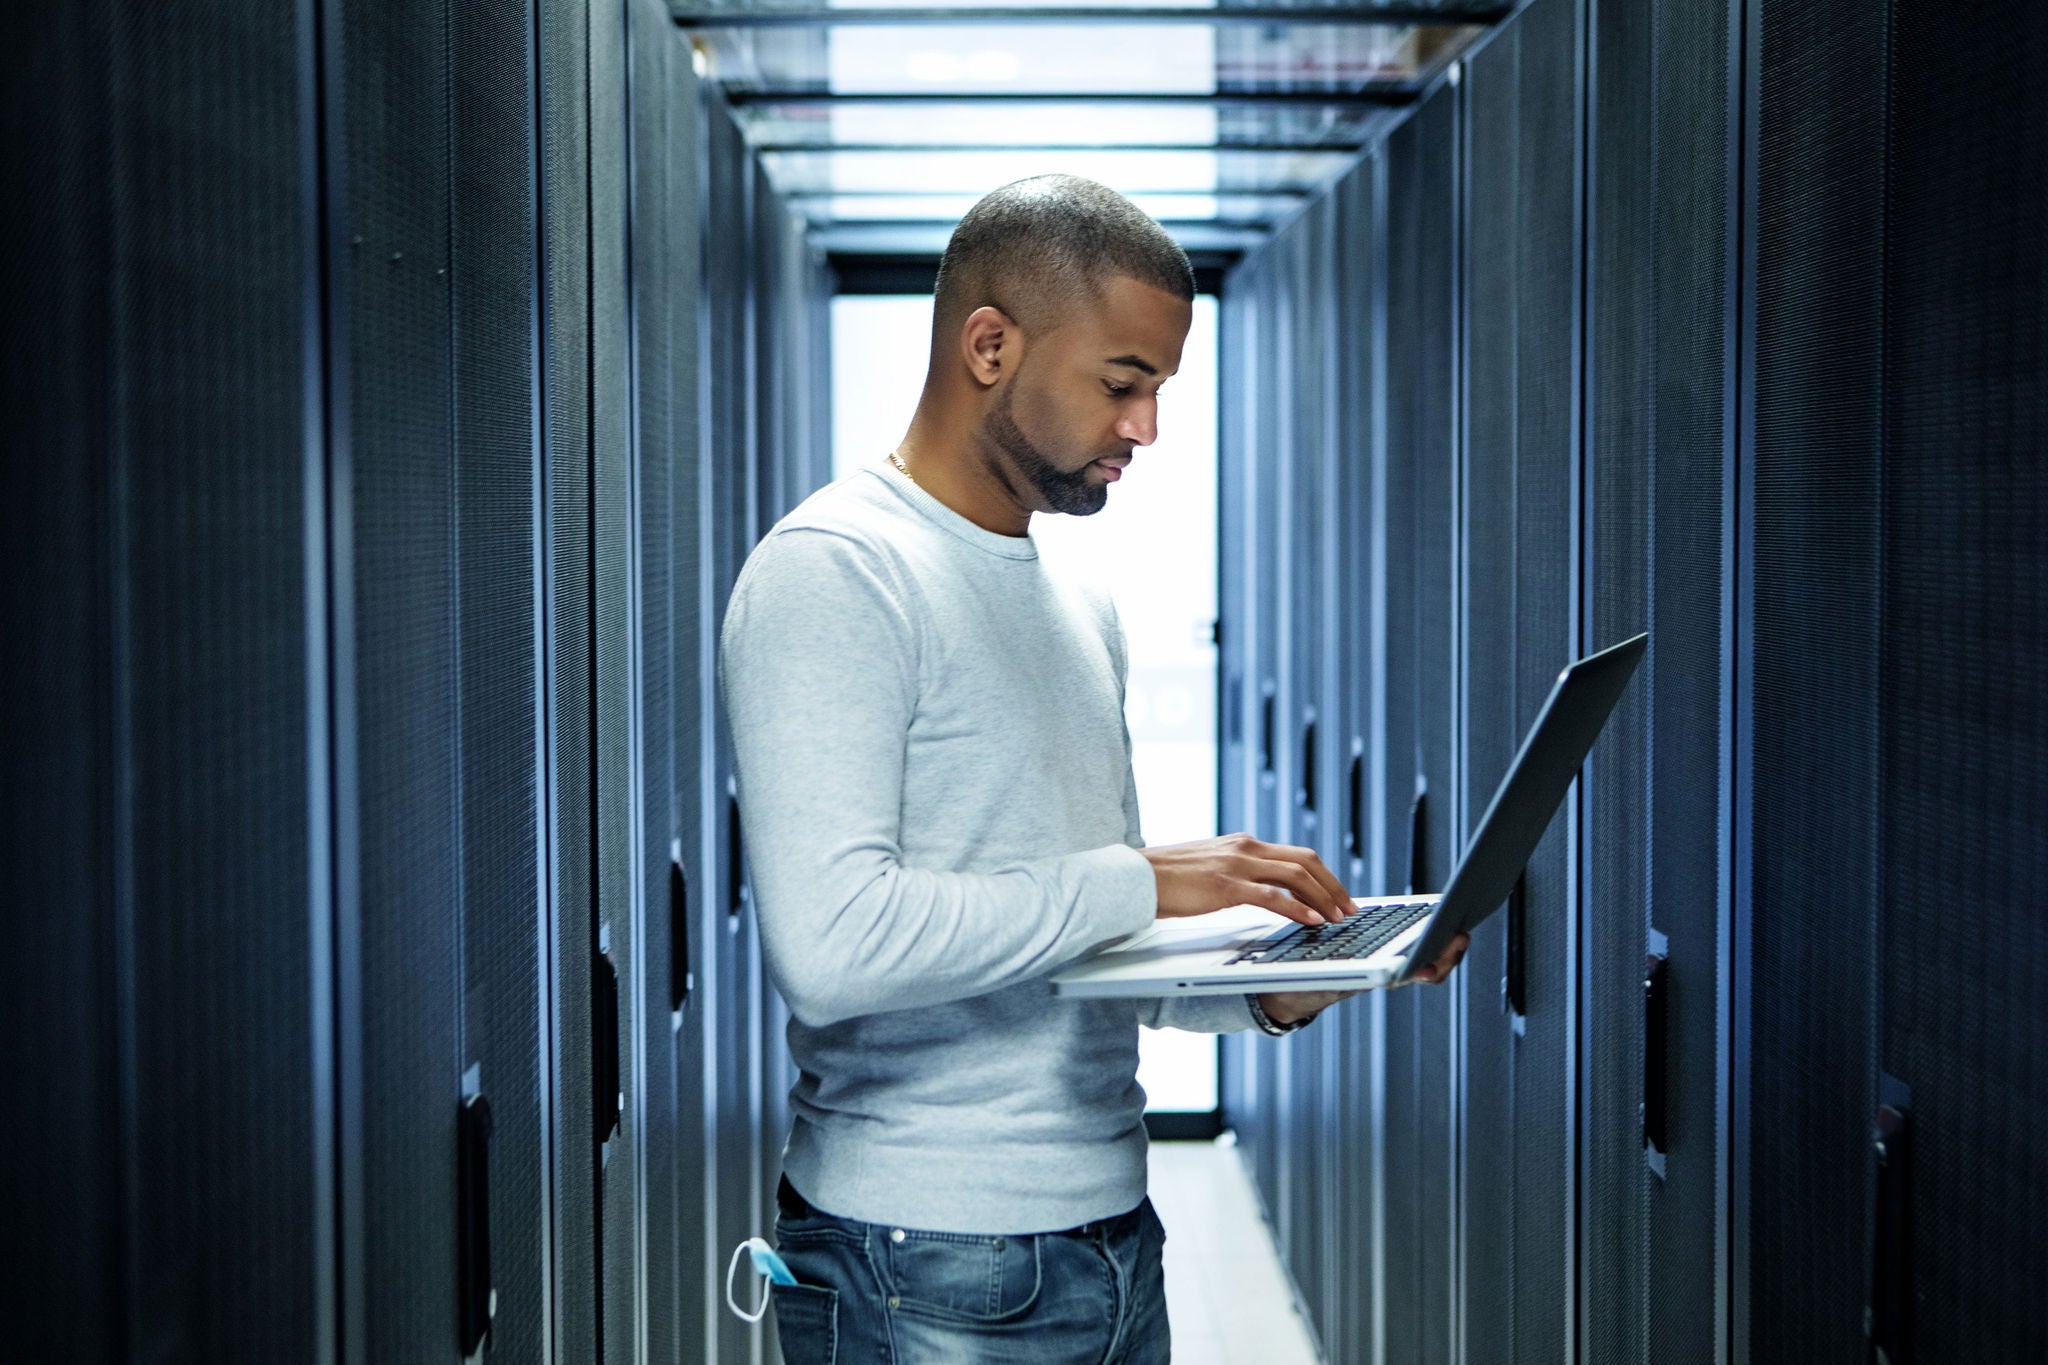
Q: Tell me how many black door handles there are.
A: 11